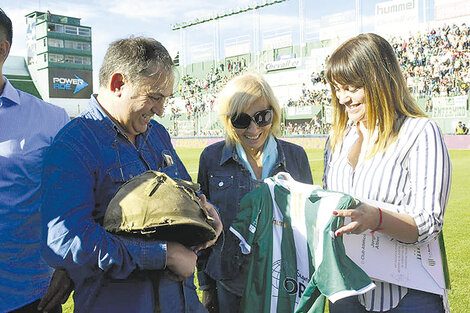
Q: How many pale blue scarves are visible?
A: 1